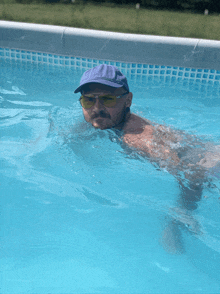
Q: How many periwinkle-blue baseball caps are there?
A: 1